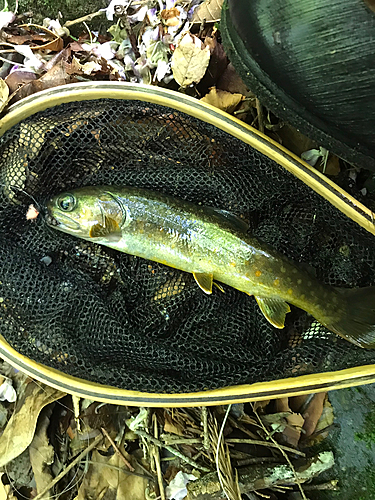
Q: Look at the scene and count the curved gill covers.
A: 1